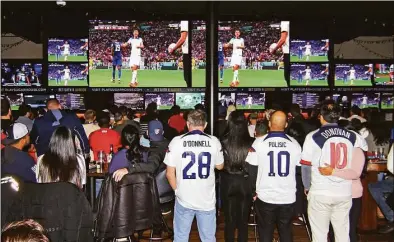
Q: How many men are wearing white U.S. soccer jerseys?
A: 3